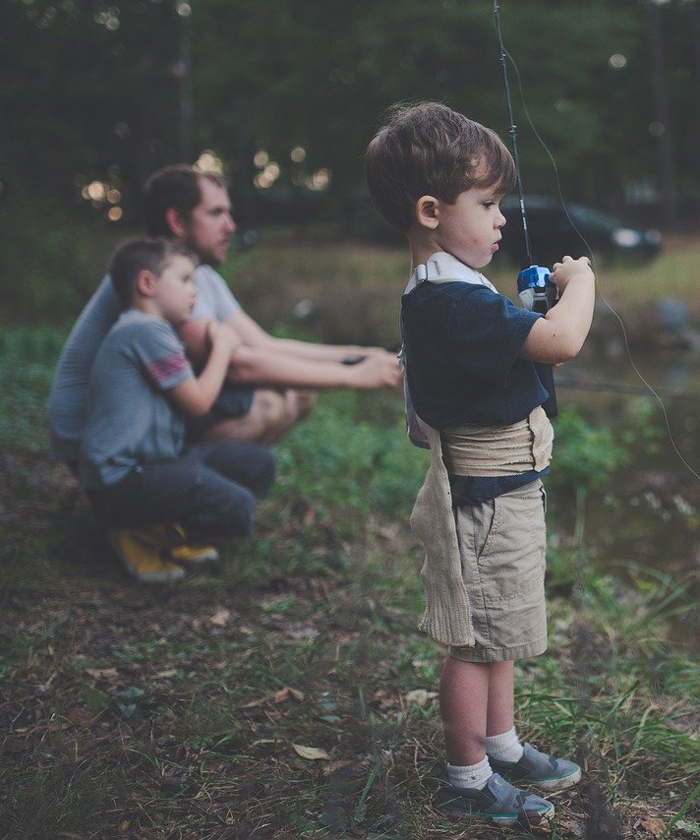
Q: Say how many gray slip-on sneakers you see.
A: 2